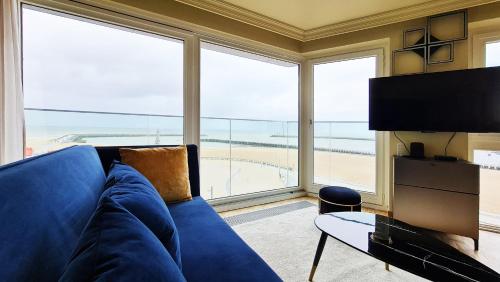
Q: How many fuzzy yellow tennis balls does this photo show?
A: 0